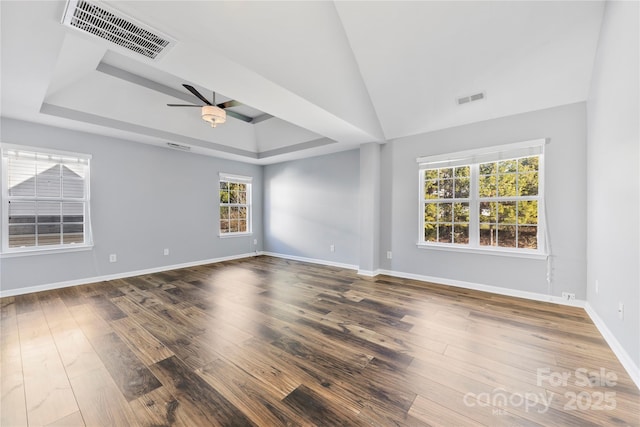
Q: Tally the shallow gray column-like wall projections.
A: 1